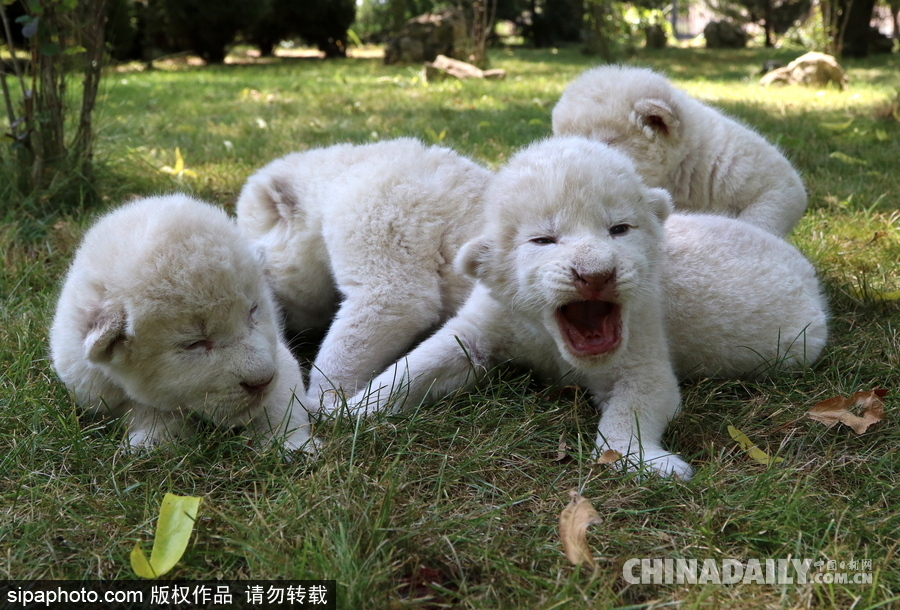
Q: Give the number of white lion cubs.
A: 4